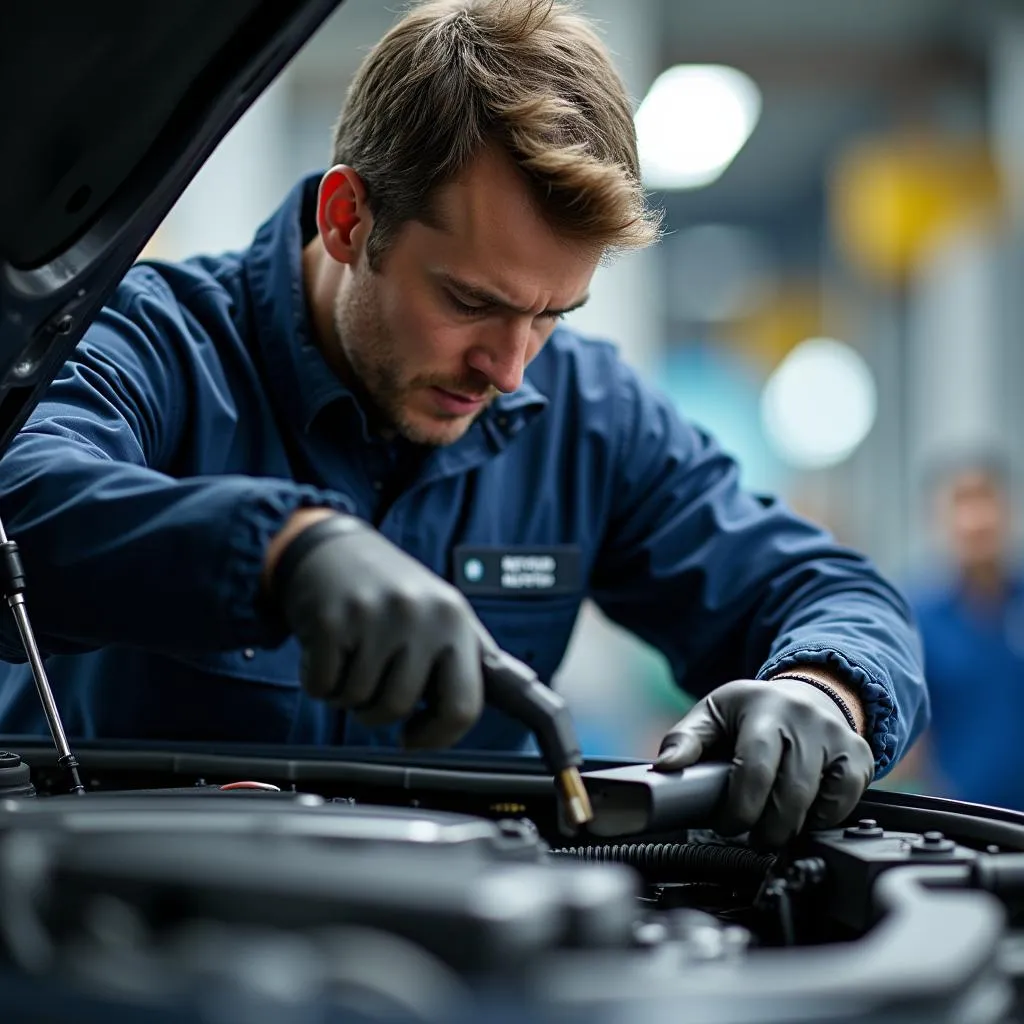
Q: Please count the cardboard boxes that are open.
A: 0